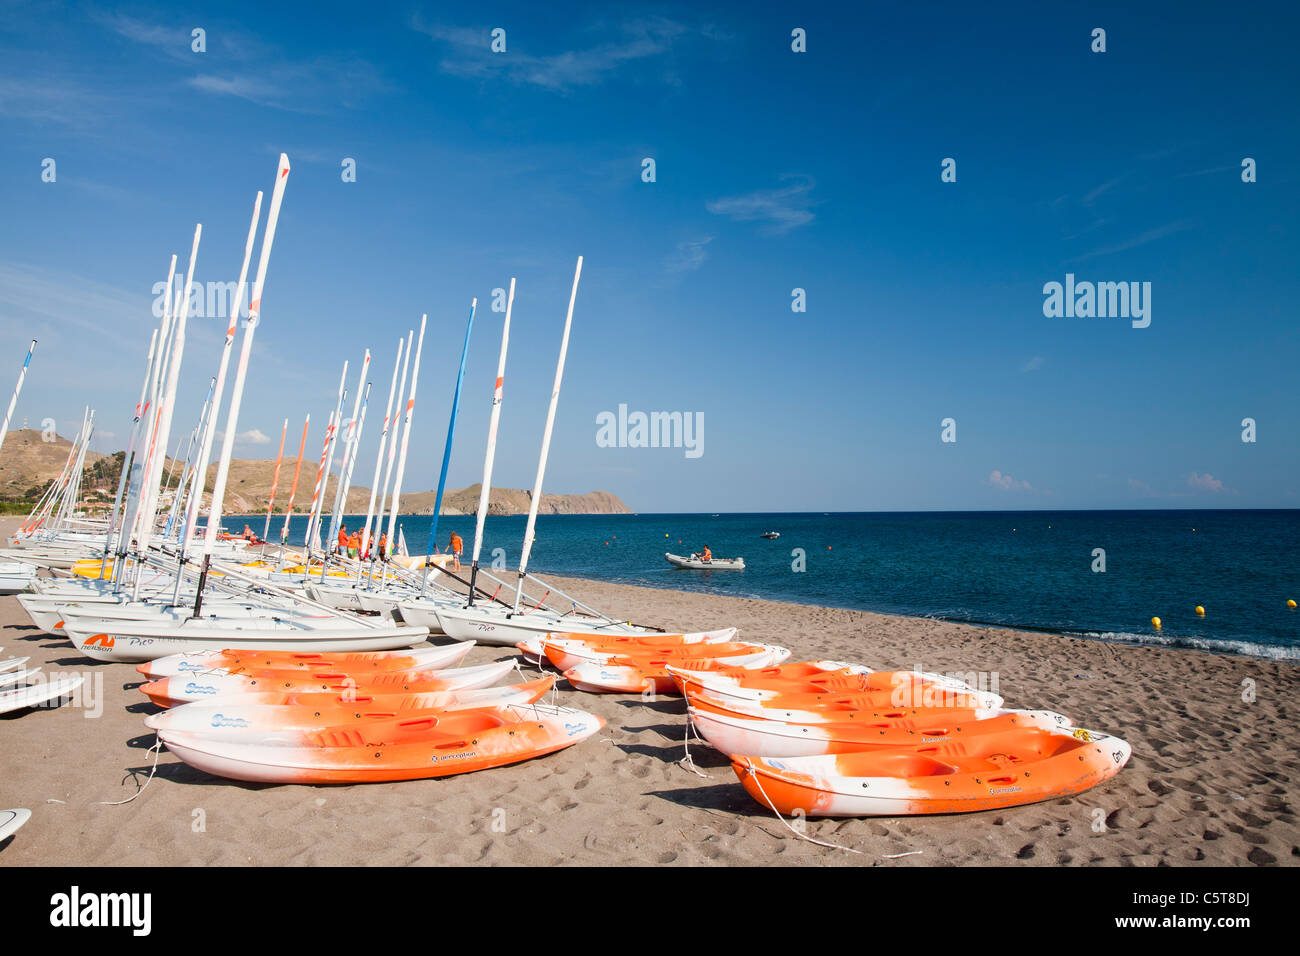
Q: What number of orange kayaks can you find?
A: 12